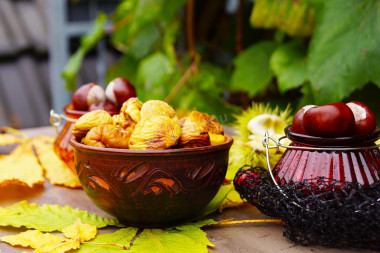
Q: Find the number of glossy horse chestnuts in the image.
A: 6